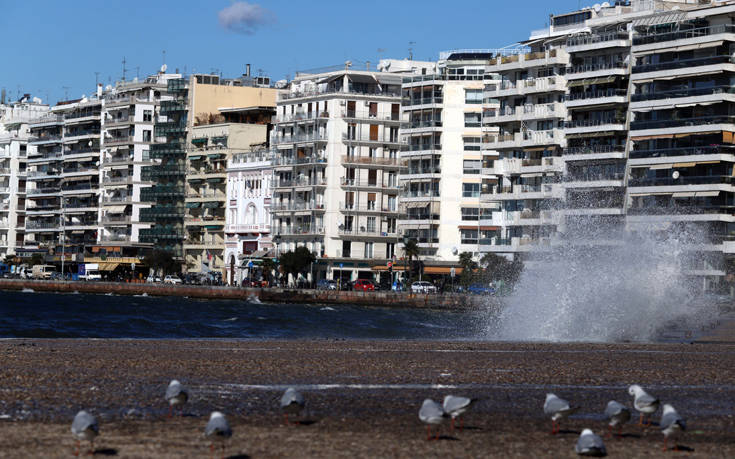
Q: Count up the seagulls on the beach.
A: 11